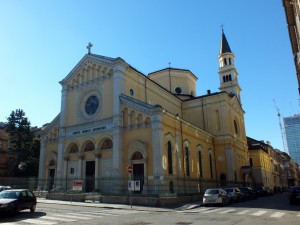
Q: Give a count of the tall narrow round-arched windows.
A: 4